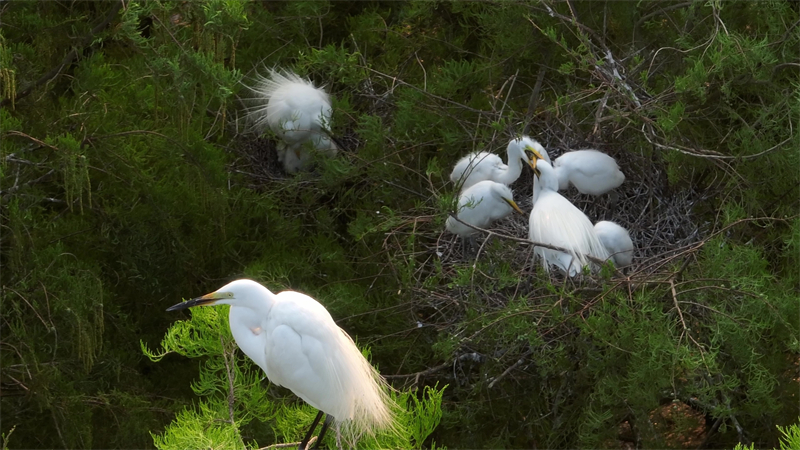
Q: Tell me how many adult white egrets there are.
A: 3